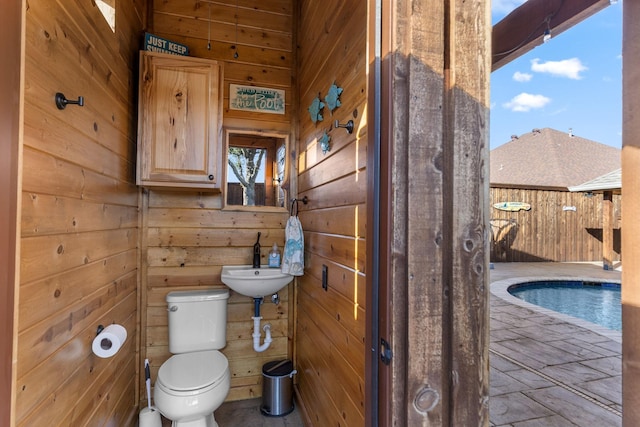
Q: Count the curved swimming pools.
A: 1